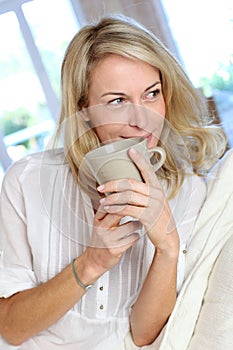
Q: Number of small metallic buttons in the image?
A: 3